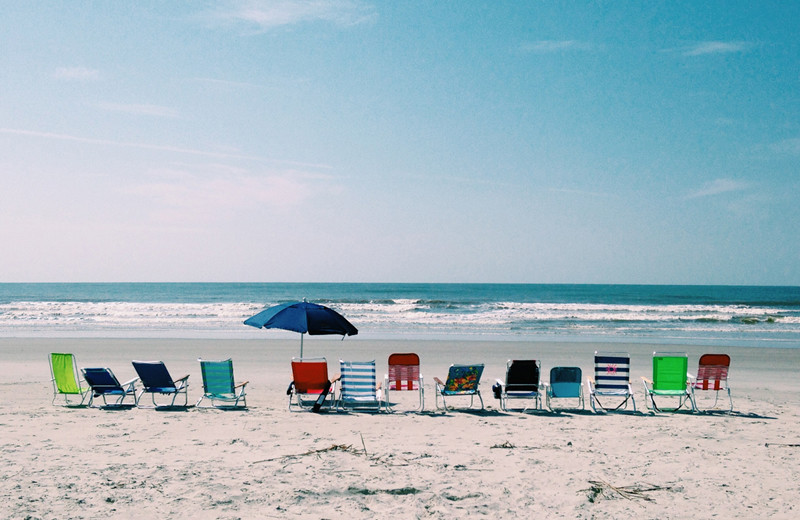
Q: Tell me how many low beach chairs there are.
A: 13